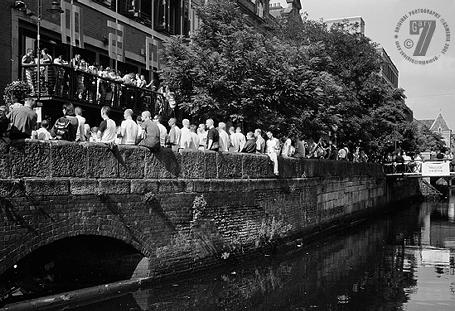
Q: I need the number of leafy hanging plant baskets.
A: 1